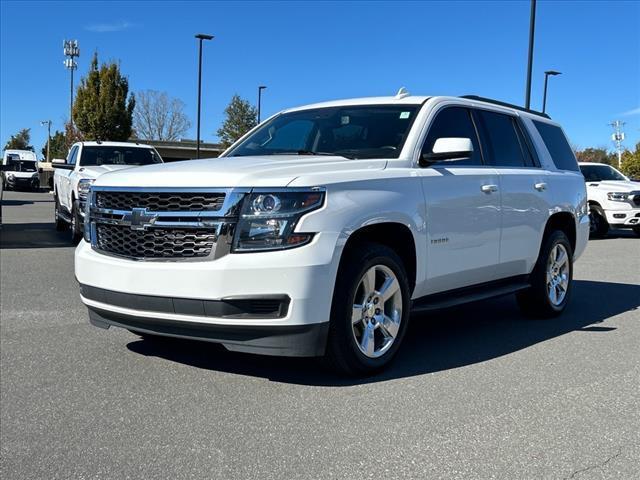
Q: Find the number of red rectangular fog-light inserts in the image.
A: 0